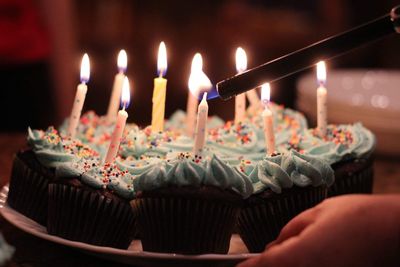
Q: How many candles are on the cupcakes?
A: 10